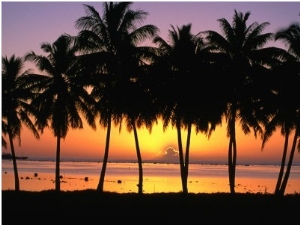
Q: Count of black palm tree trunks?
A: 10